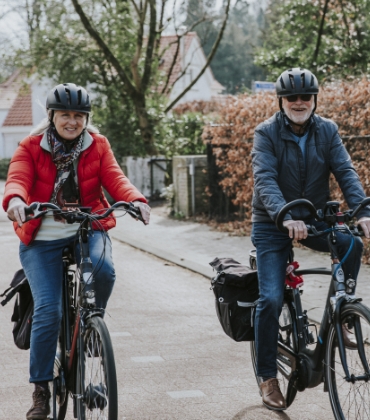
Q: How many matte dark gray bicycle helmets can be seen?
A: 2